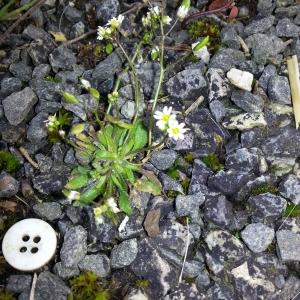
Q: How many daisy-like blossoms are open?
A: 2